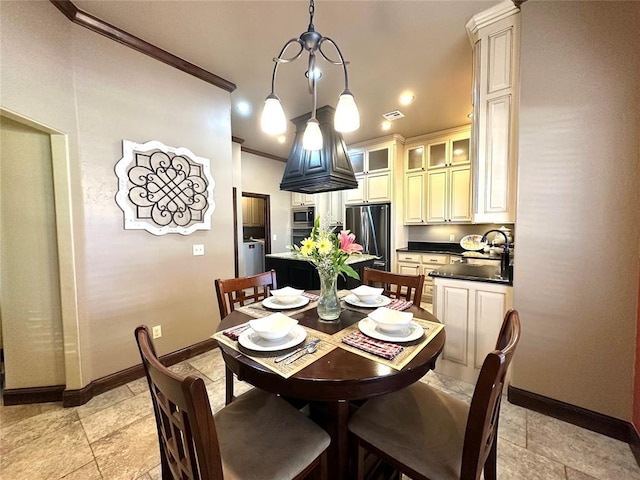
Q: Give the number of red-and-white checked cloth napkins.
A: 4